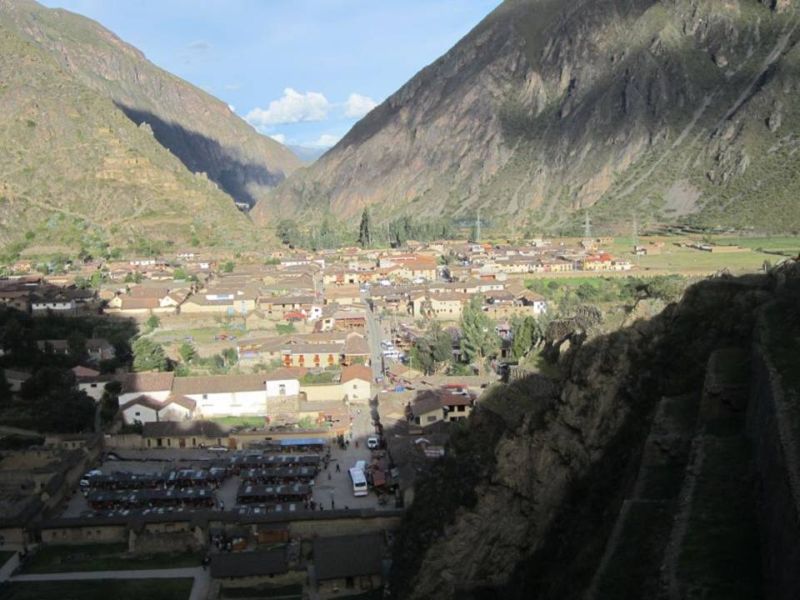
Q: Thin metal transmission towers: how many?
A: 3